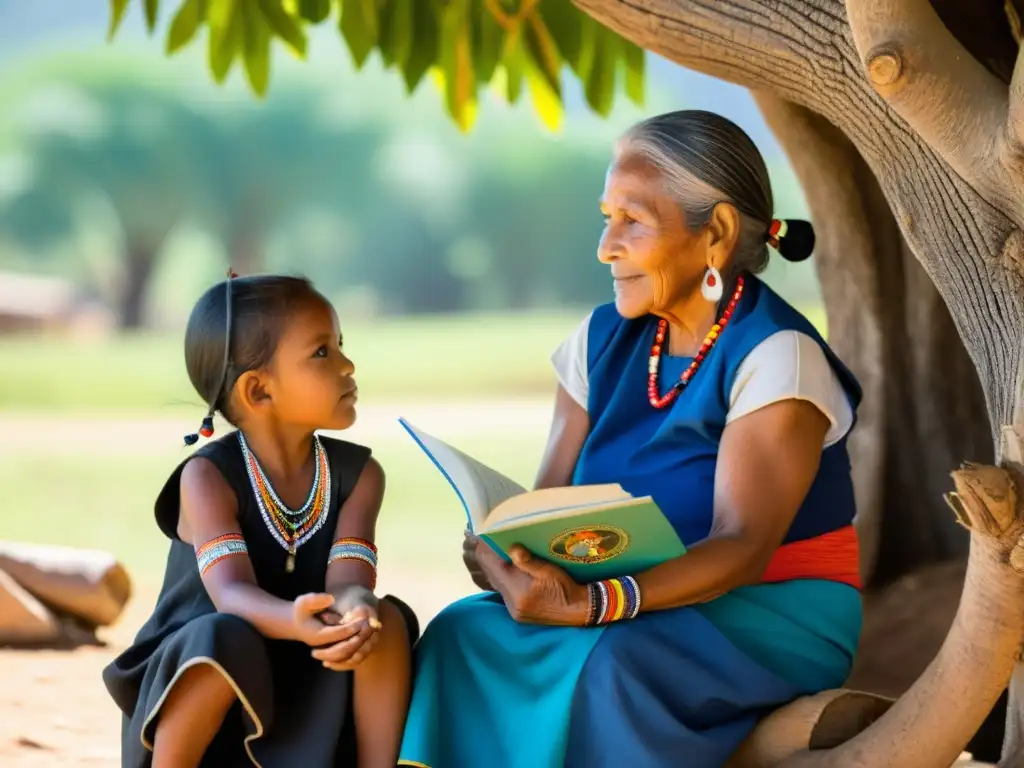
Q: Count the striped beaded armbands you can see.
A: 2